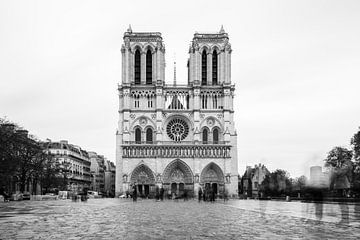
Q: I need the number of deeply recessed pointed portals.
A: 3